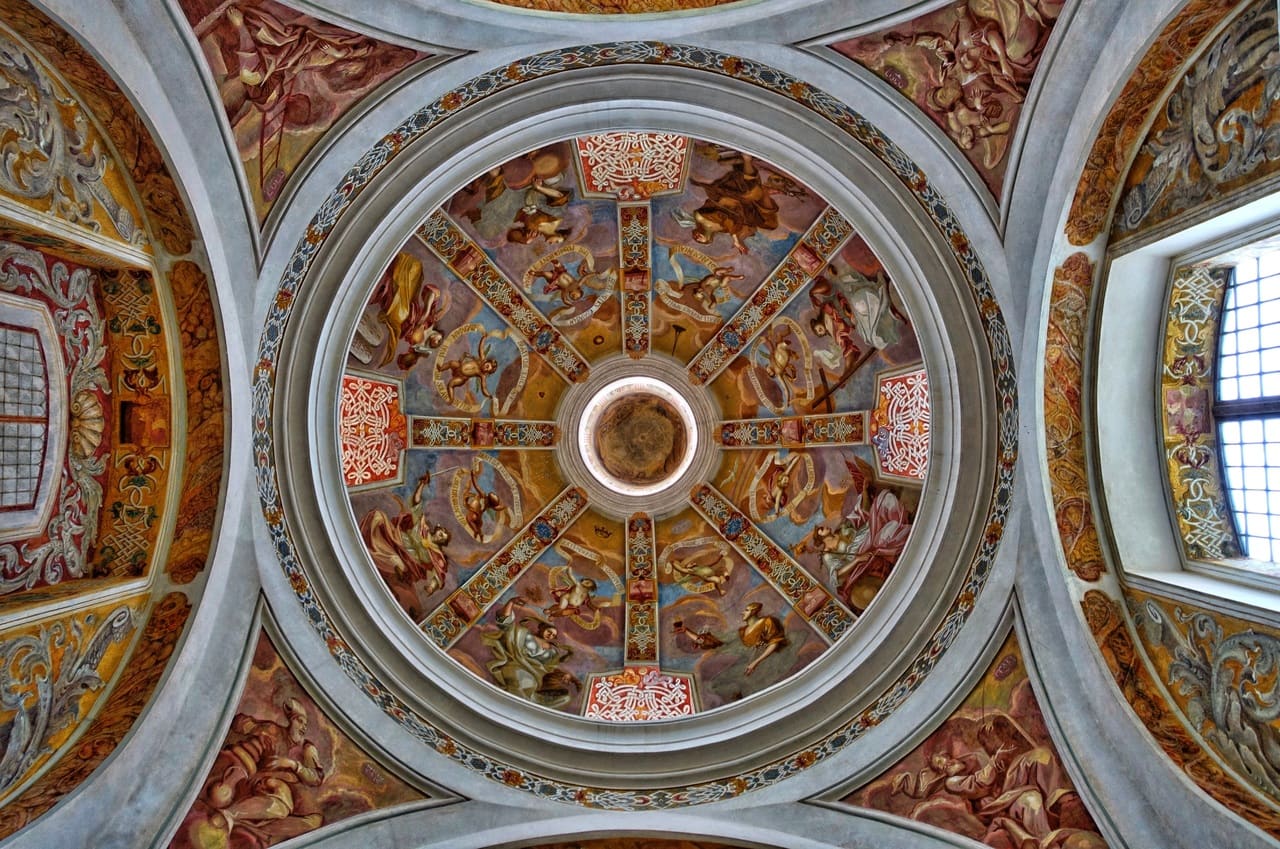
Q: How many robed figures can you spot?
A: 12